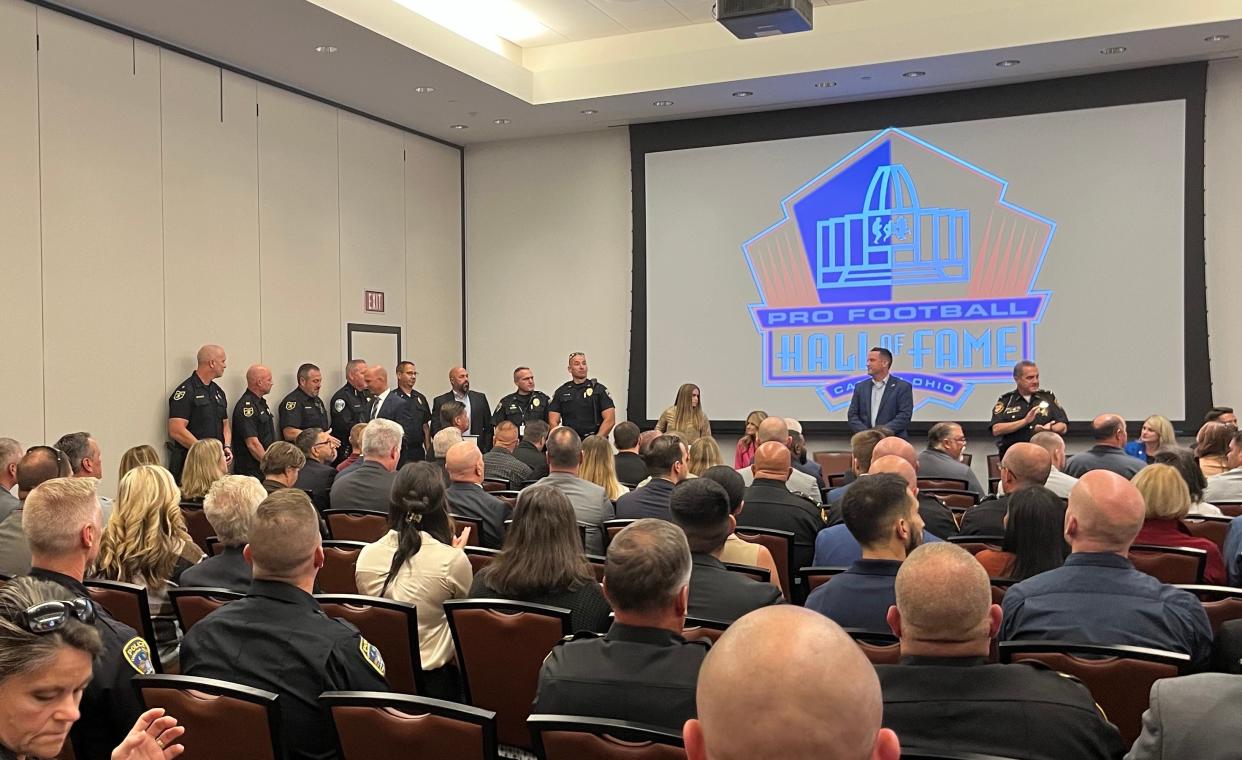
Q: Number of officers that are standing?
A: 8